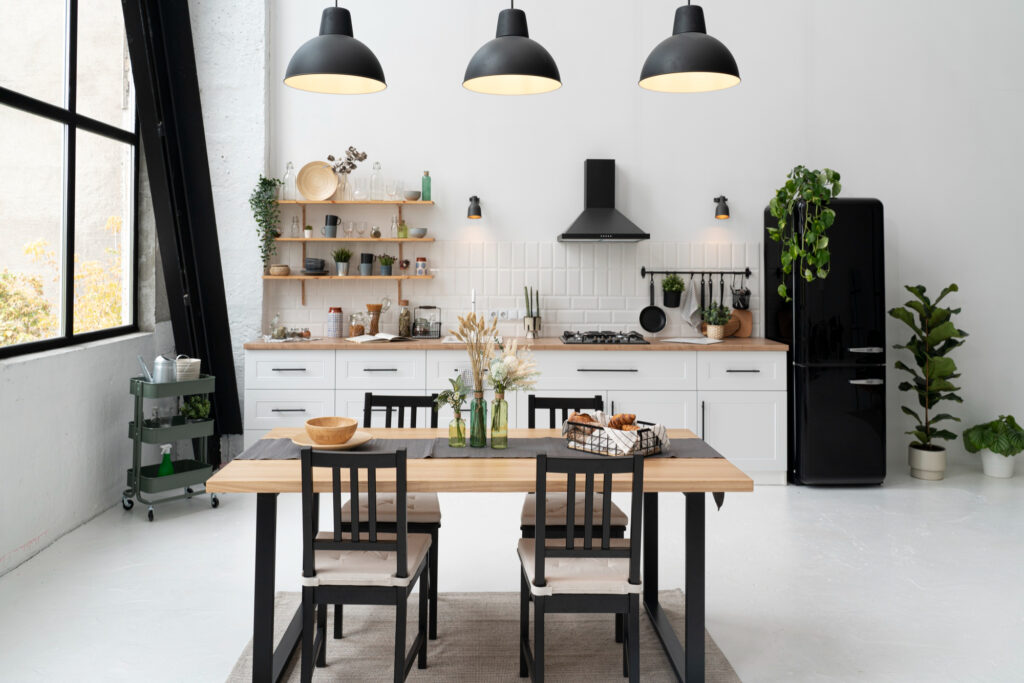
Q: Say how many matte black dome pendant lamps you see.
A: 3